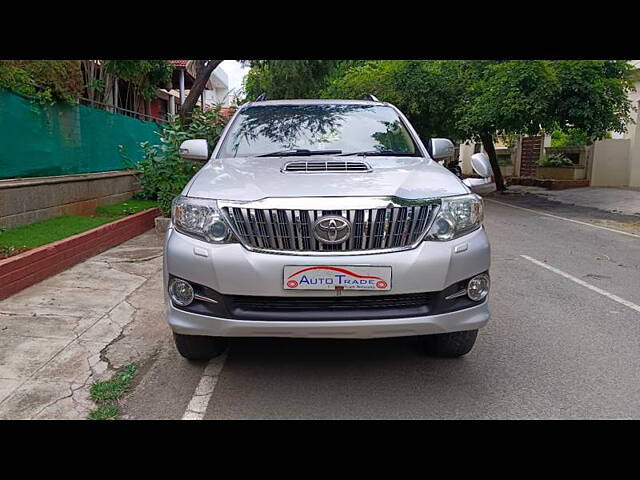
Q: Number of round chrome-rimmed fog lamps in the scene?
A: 2